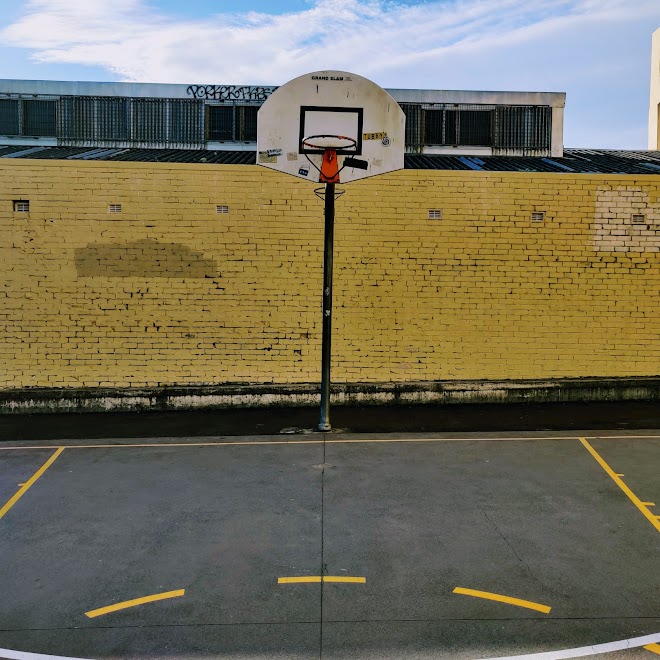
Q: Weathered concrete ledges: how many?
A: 1